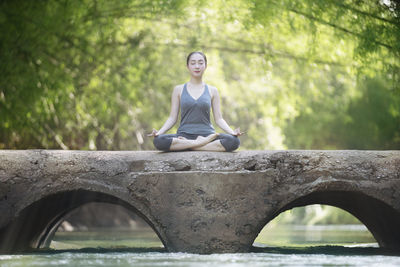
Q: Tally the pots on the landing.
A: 0